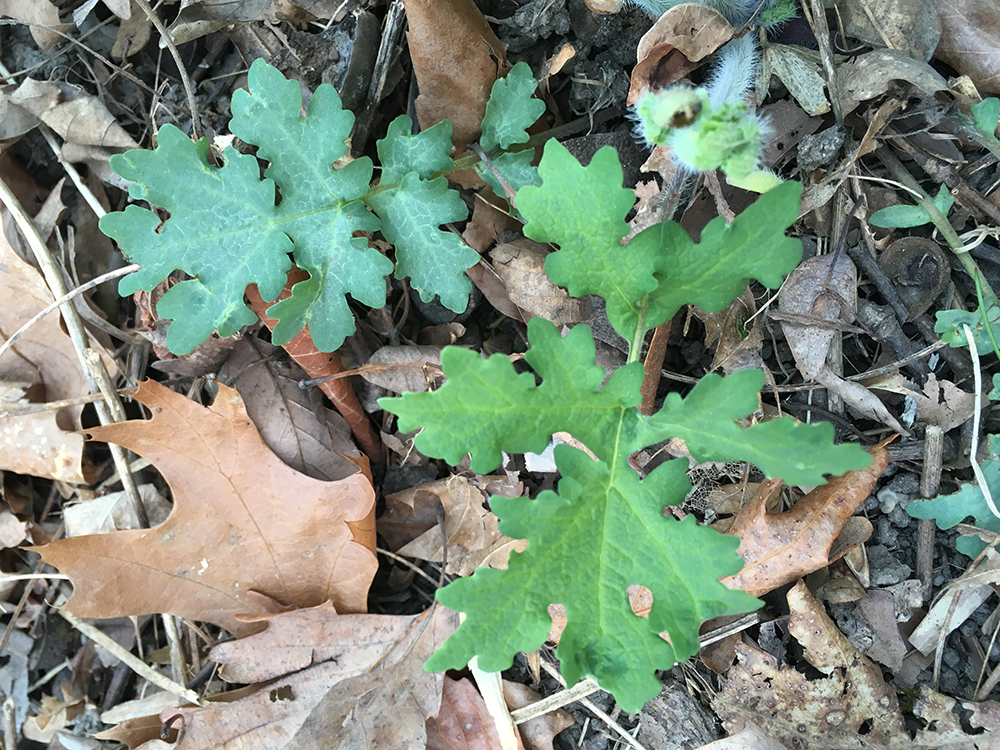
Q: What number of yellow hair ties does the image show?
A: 0